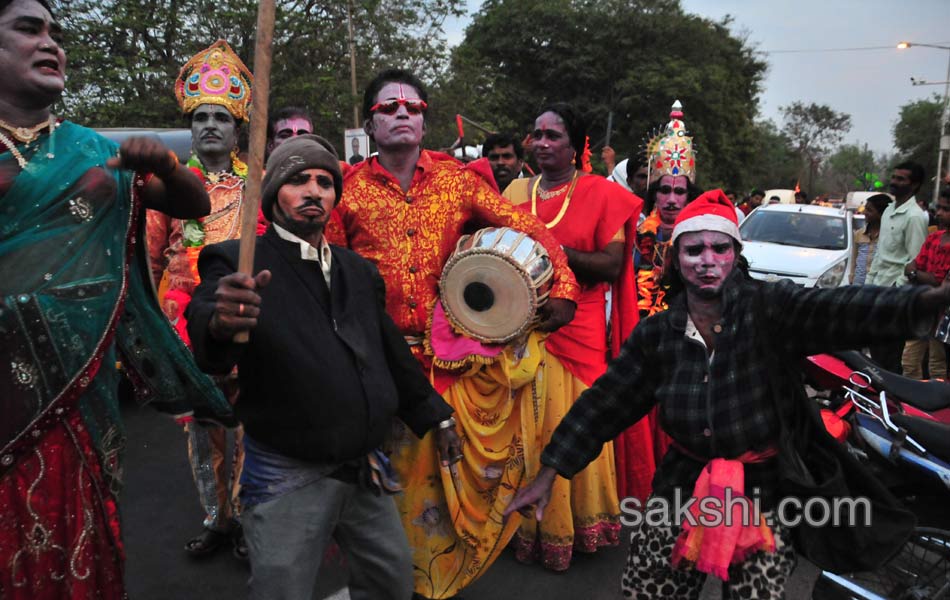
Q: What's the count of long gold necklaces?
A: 1